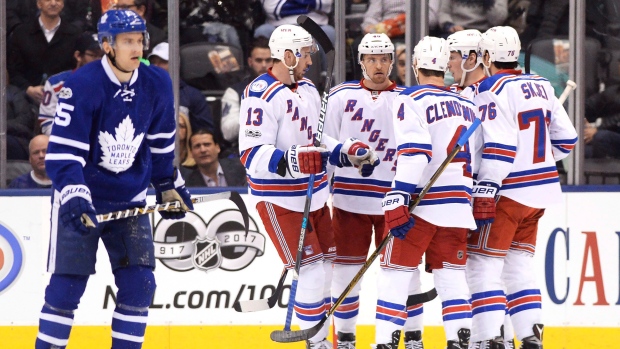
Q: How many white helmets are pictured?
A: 5